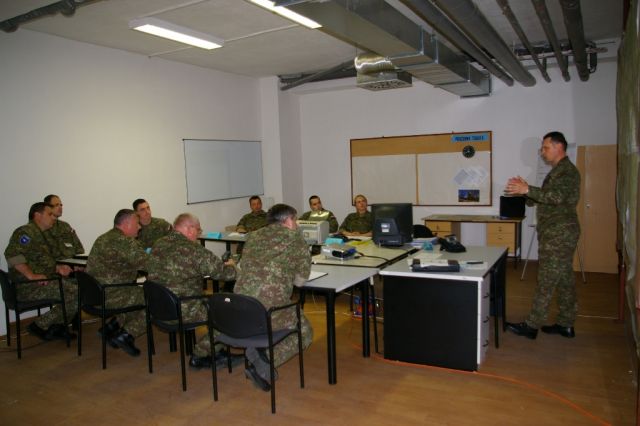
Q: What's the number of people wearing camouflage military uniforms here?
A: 10